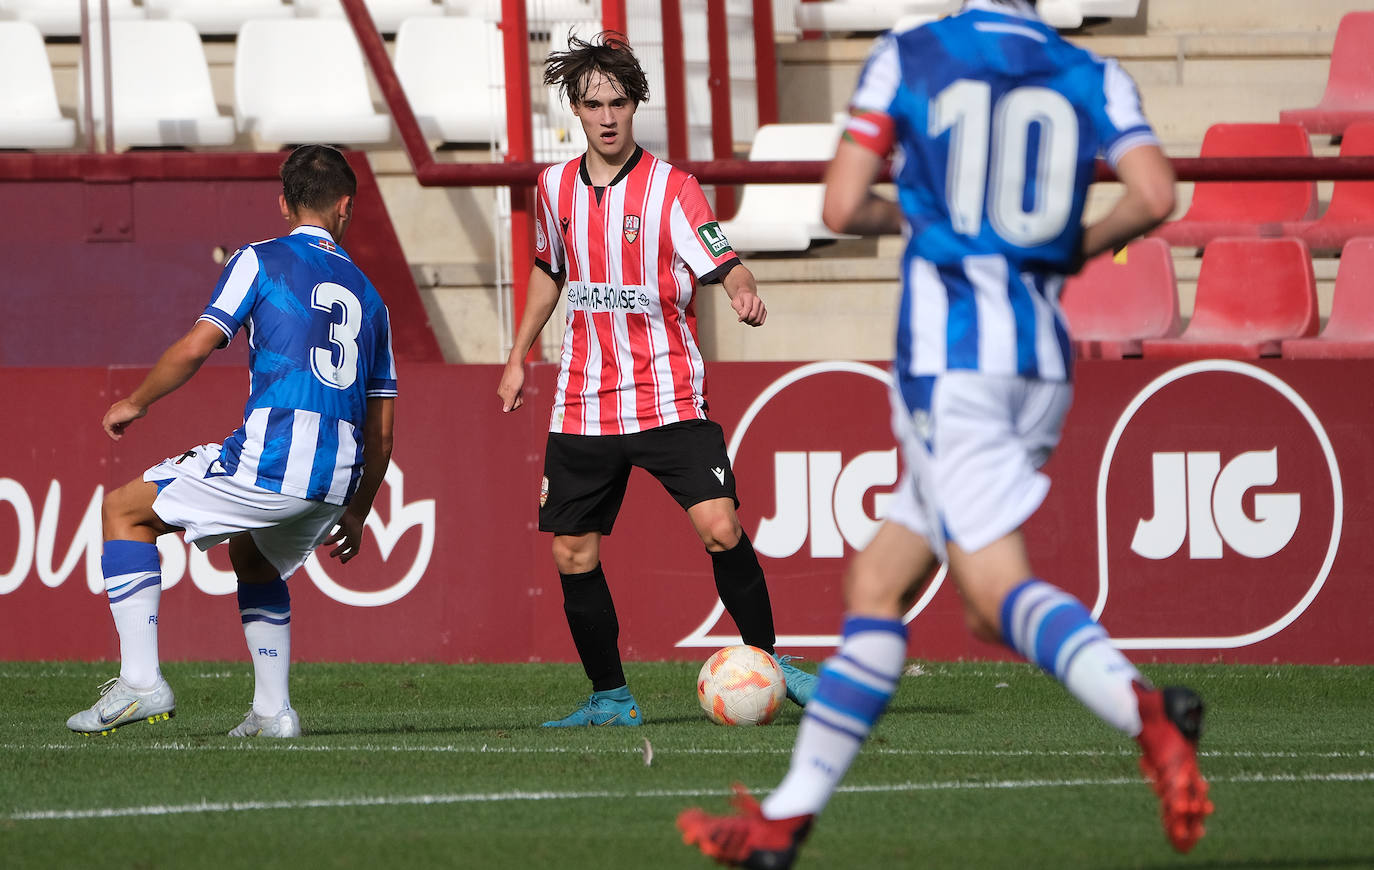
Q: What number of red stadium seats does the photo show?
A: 6